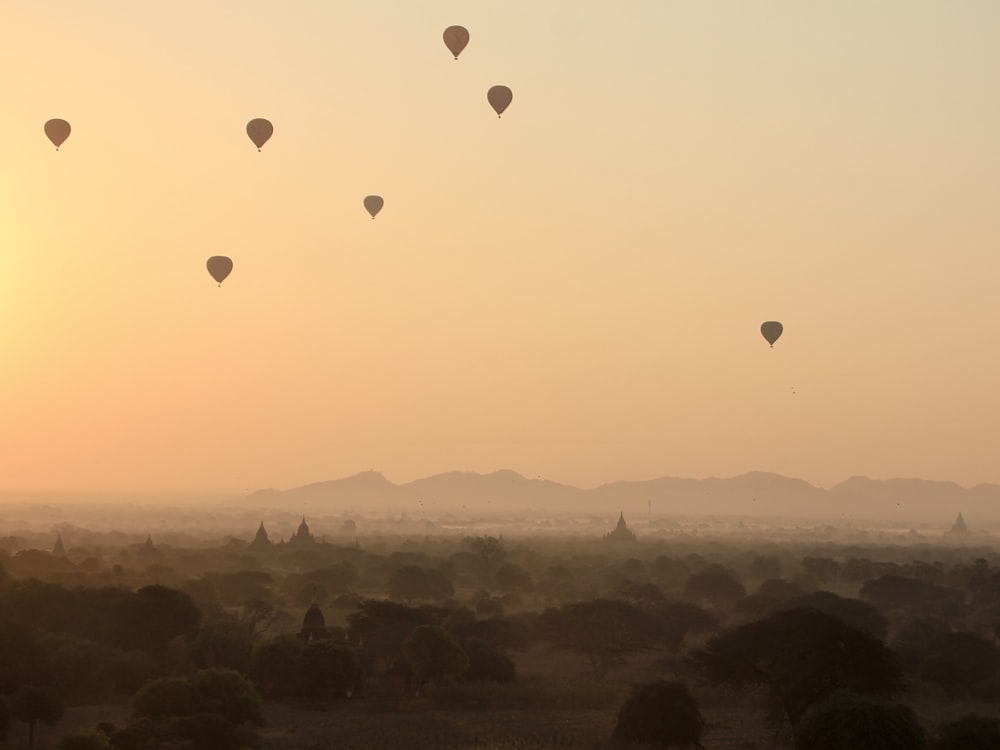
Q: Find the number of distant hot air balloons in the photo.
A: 7